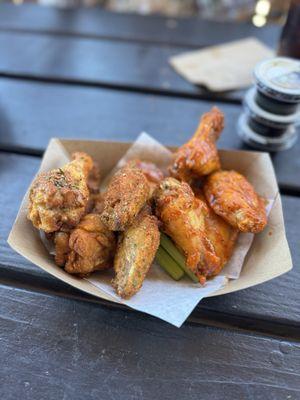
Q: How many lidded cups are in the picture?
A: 3